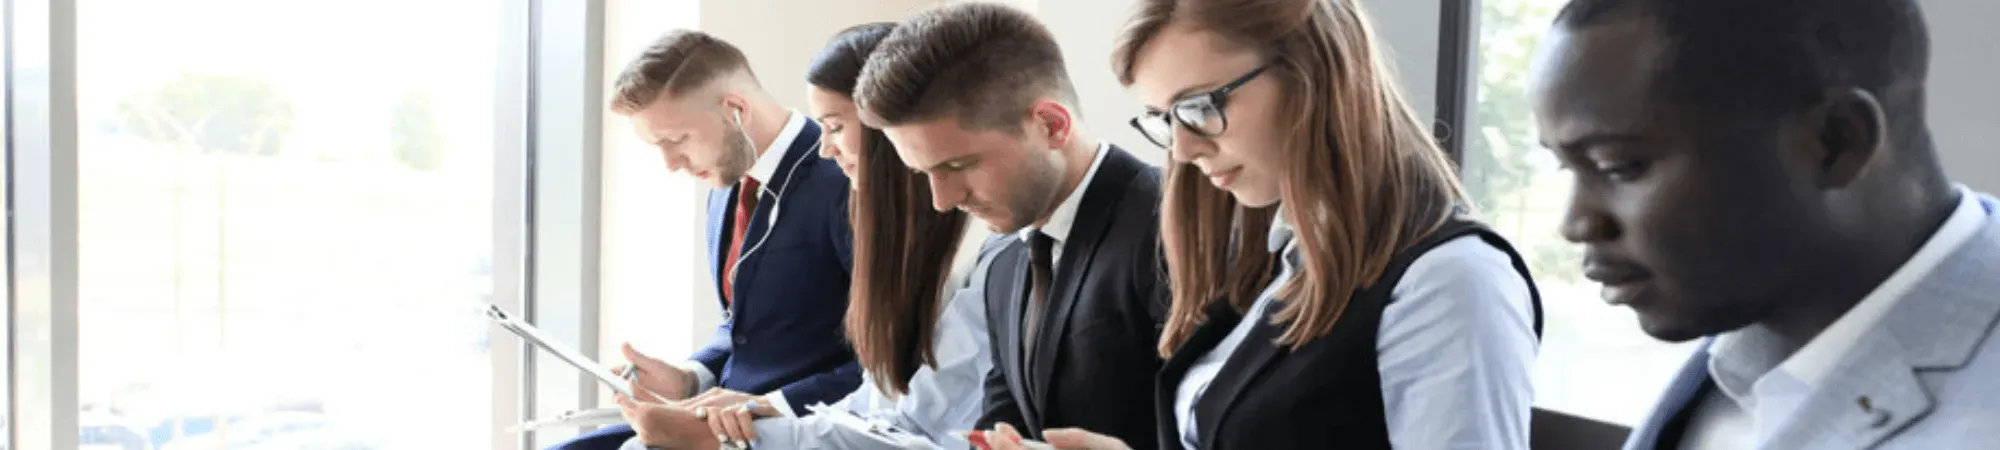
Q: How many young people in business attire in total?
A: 5